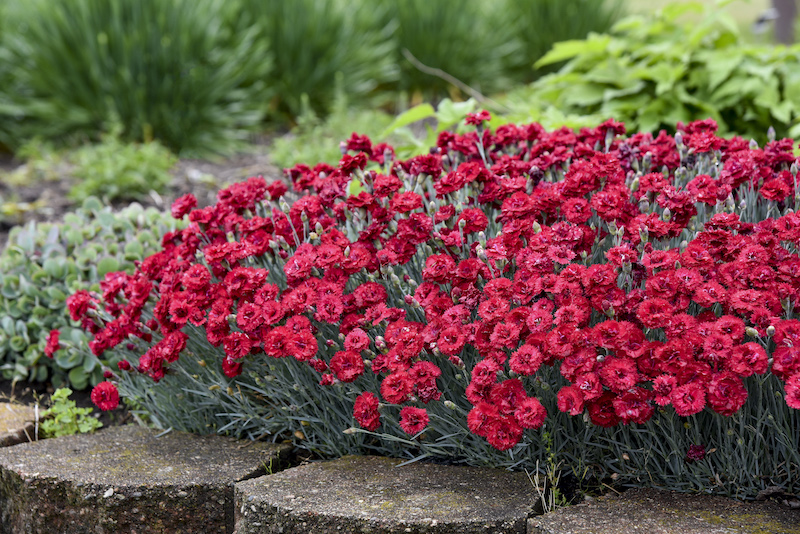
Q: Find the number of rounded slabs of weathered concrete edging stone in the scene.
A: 4